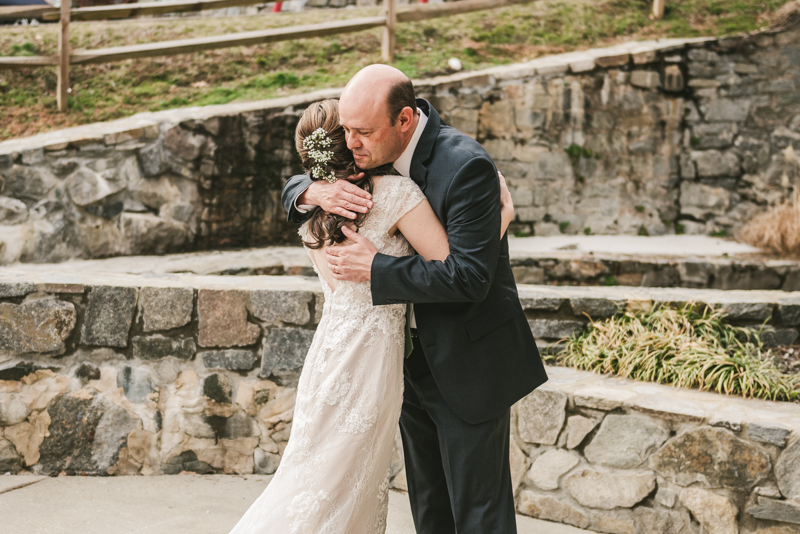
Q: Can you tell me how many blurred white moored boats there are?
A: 0